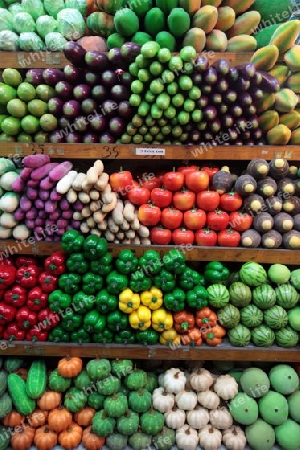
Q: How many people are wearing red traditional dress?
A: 0